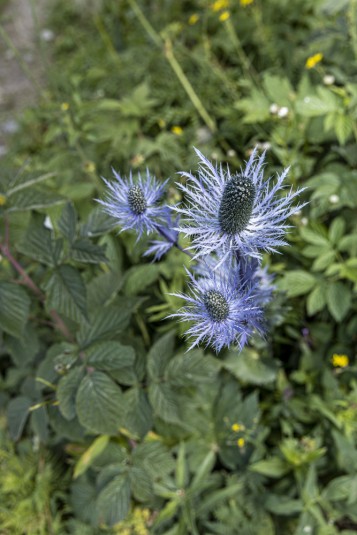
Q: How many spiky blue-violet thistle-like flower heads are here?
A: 3